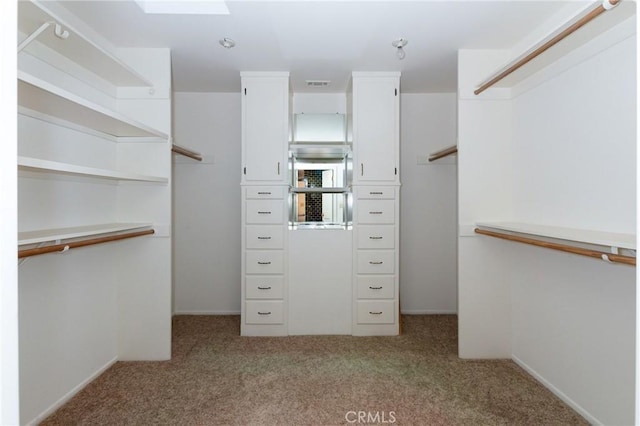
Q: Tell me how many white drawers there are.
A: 12